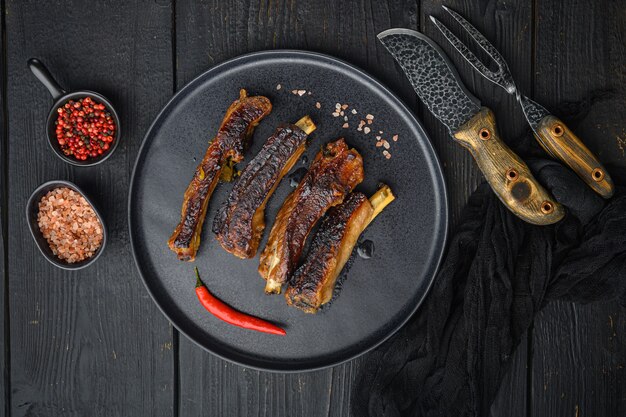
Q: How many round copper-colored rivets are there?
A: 5